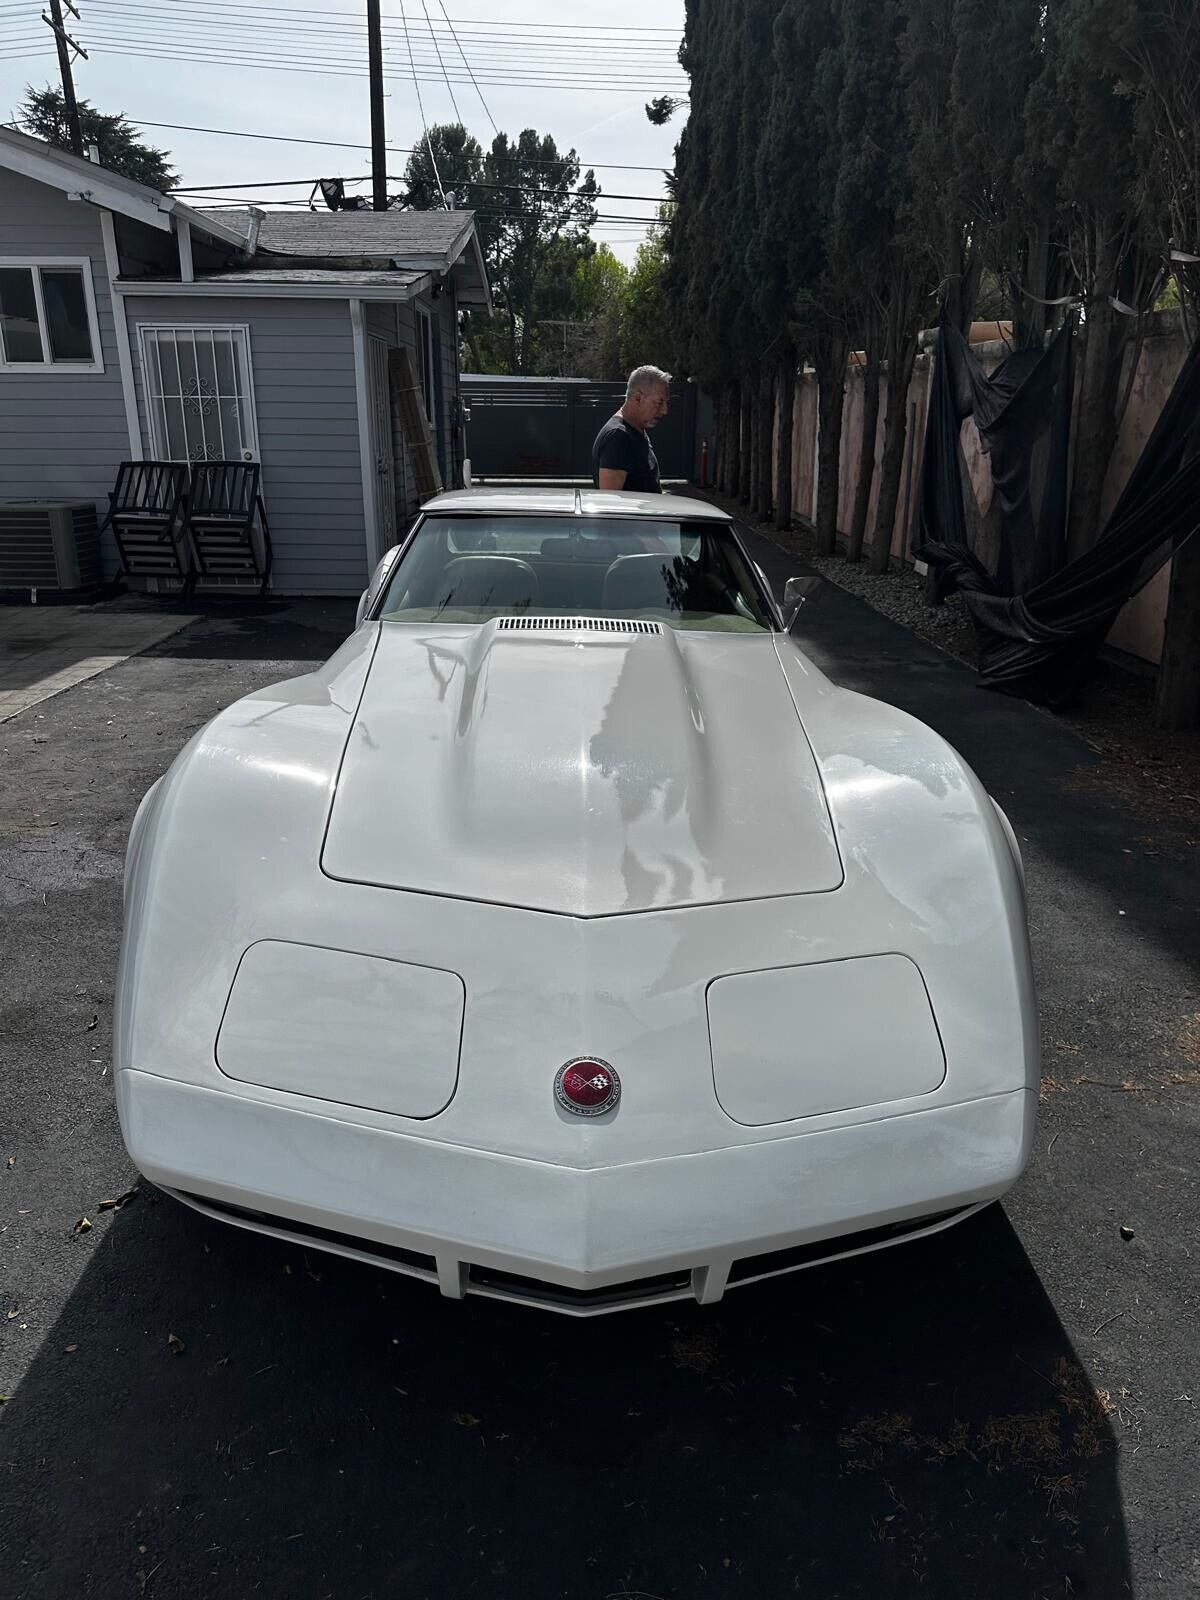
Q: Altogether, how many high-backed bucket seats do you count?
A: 2